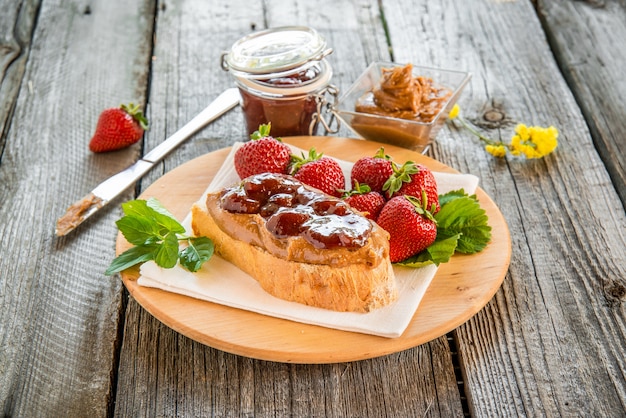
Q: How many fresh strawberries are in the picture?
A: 7